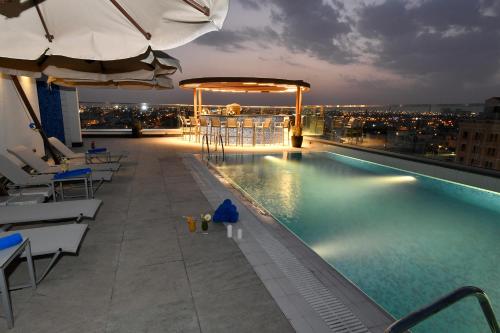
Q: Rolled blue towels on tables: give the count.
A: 3